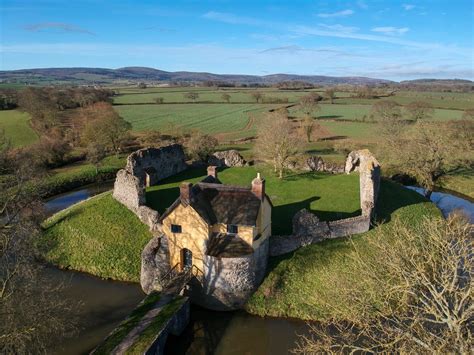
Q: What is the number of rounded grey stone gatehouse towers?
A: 2